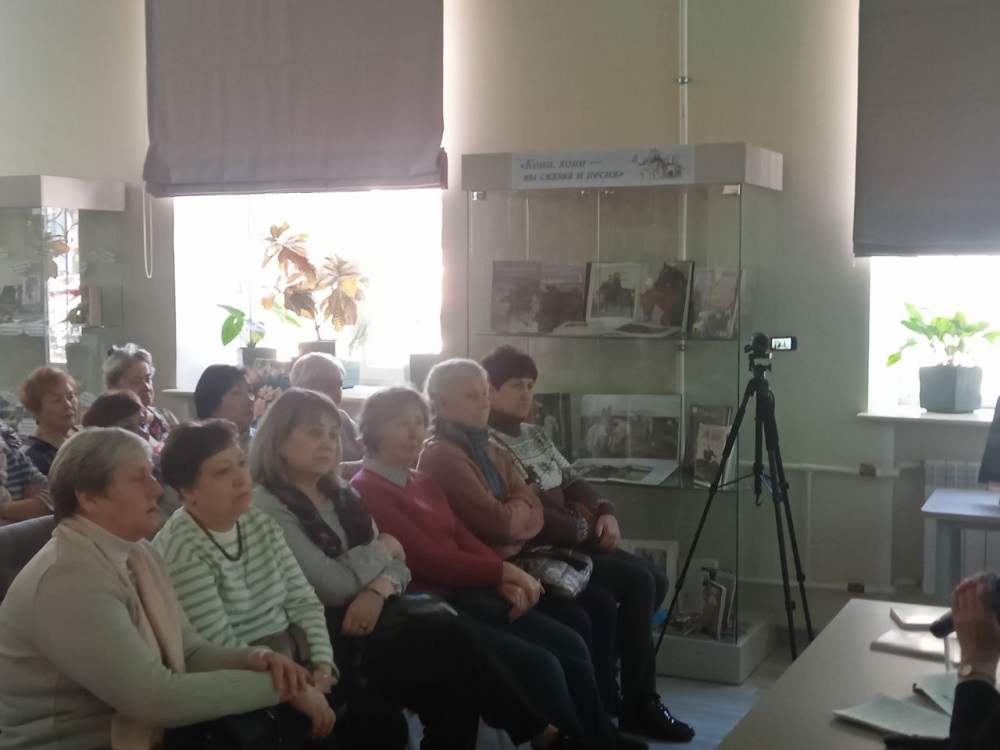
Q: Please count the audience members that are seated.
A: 12